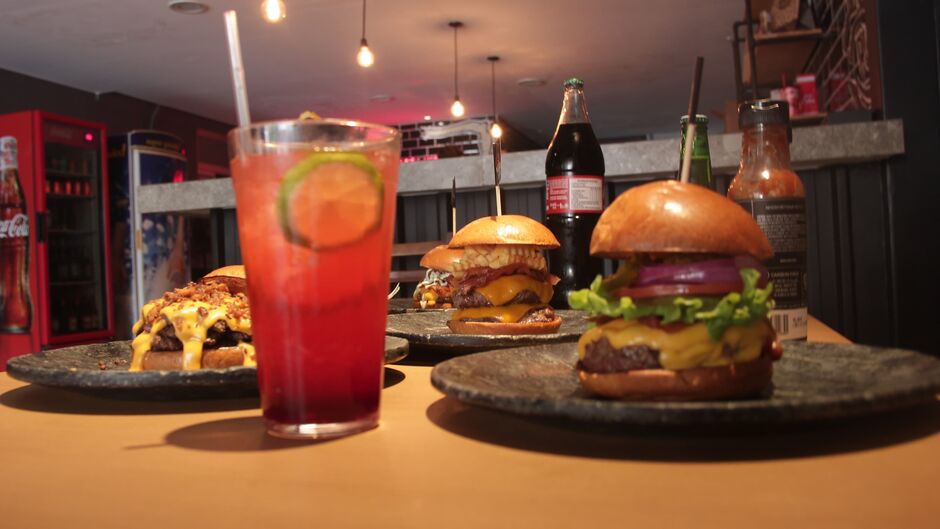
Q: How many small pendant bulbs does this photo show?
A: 4